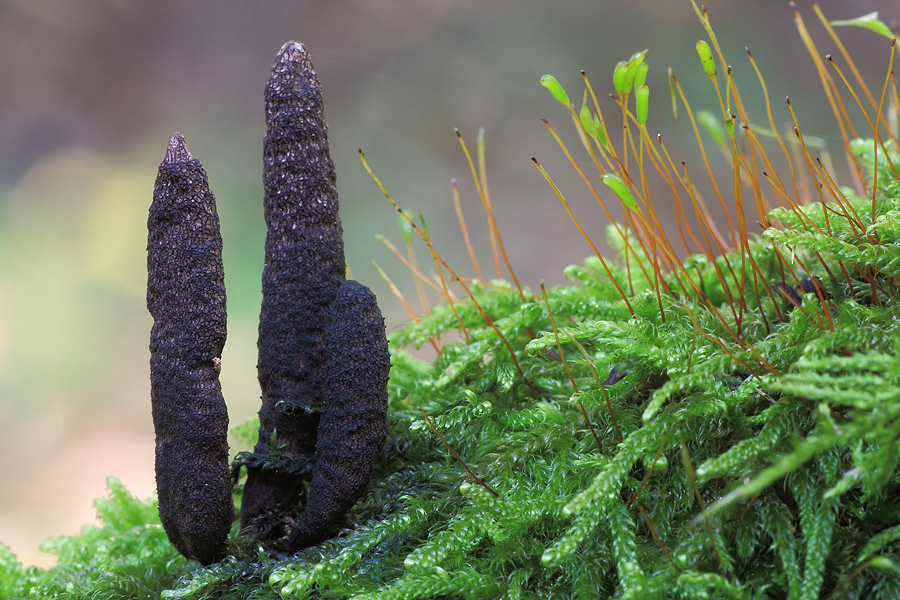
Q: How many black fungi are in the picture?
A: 3